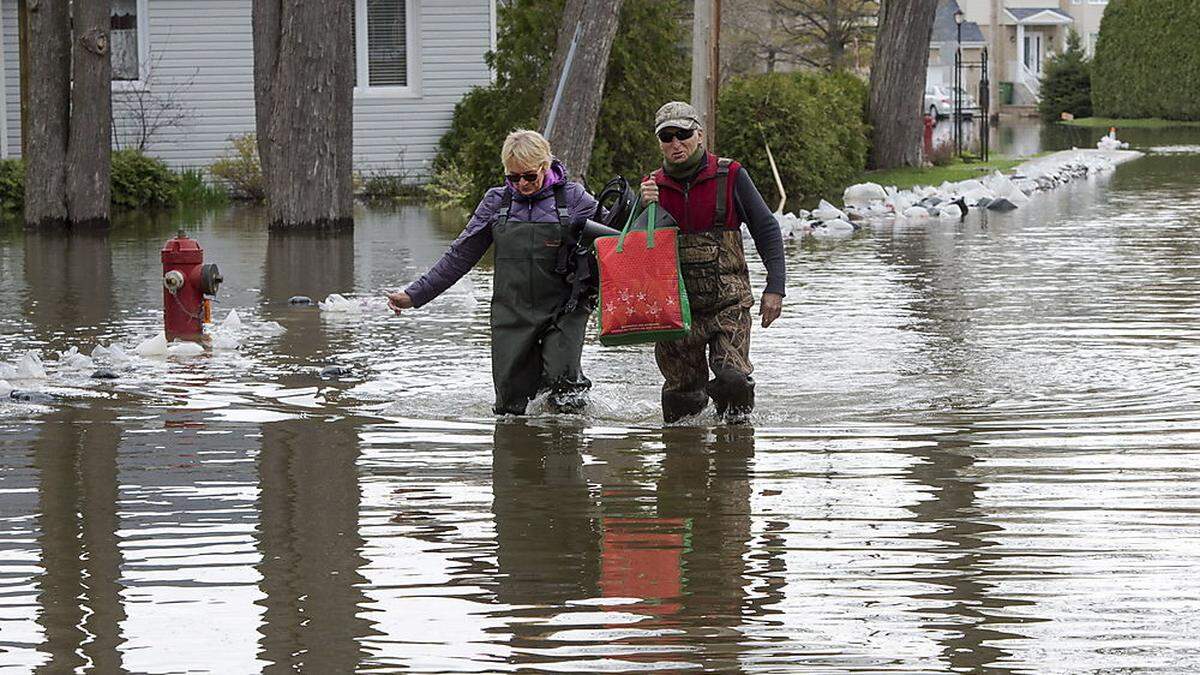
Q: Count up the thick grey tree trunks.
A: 5